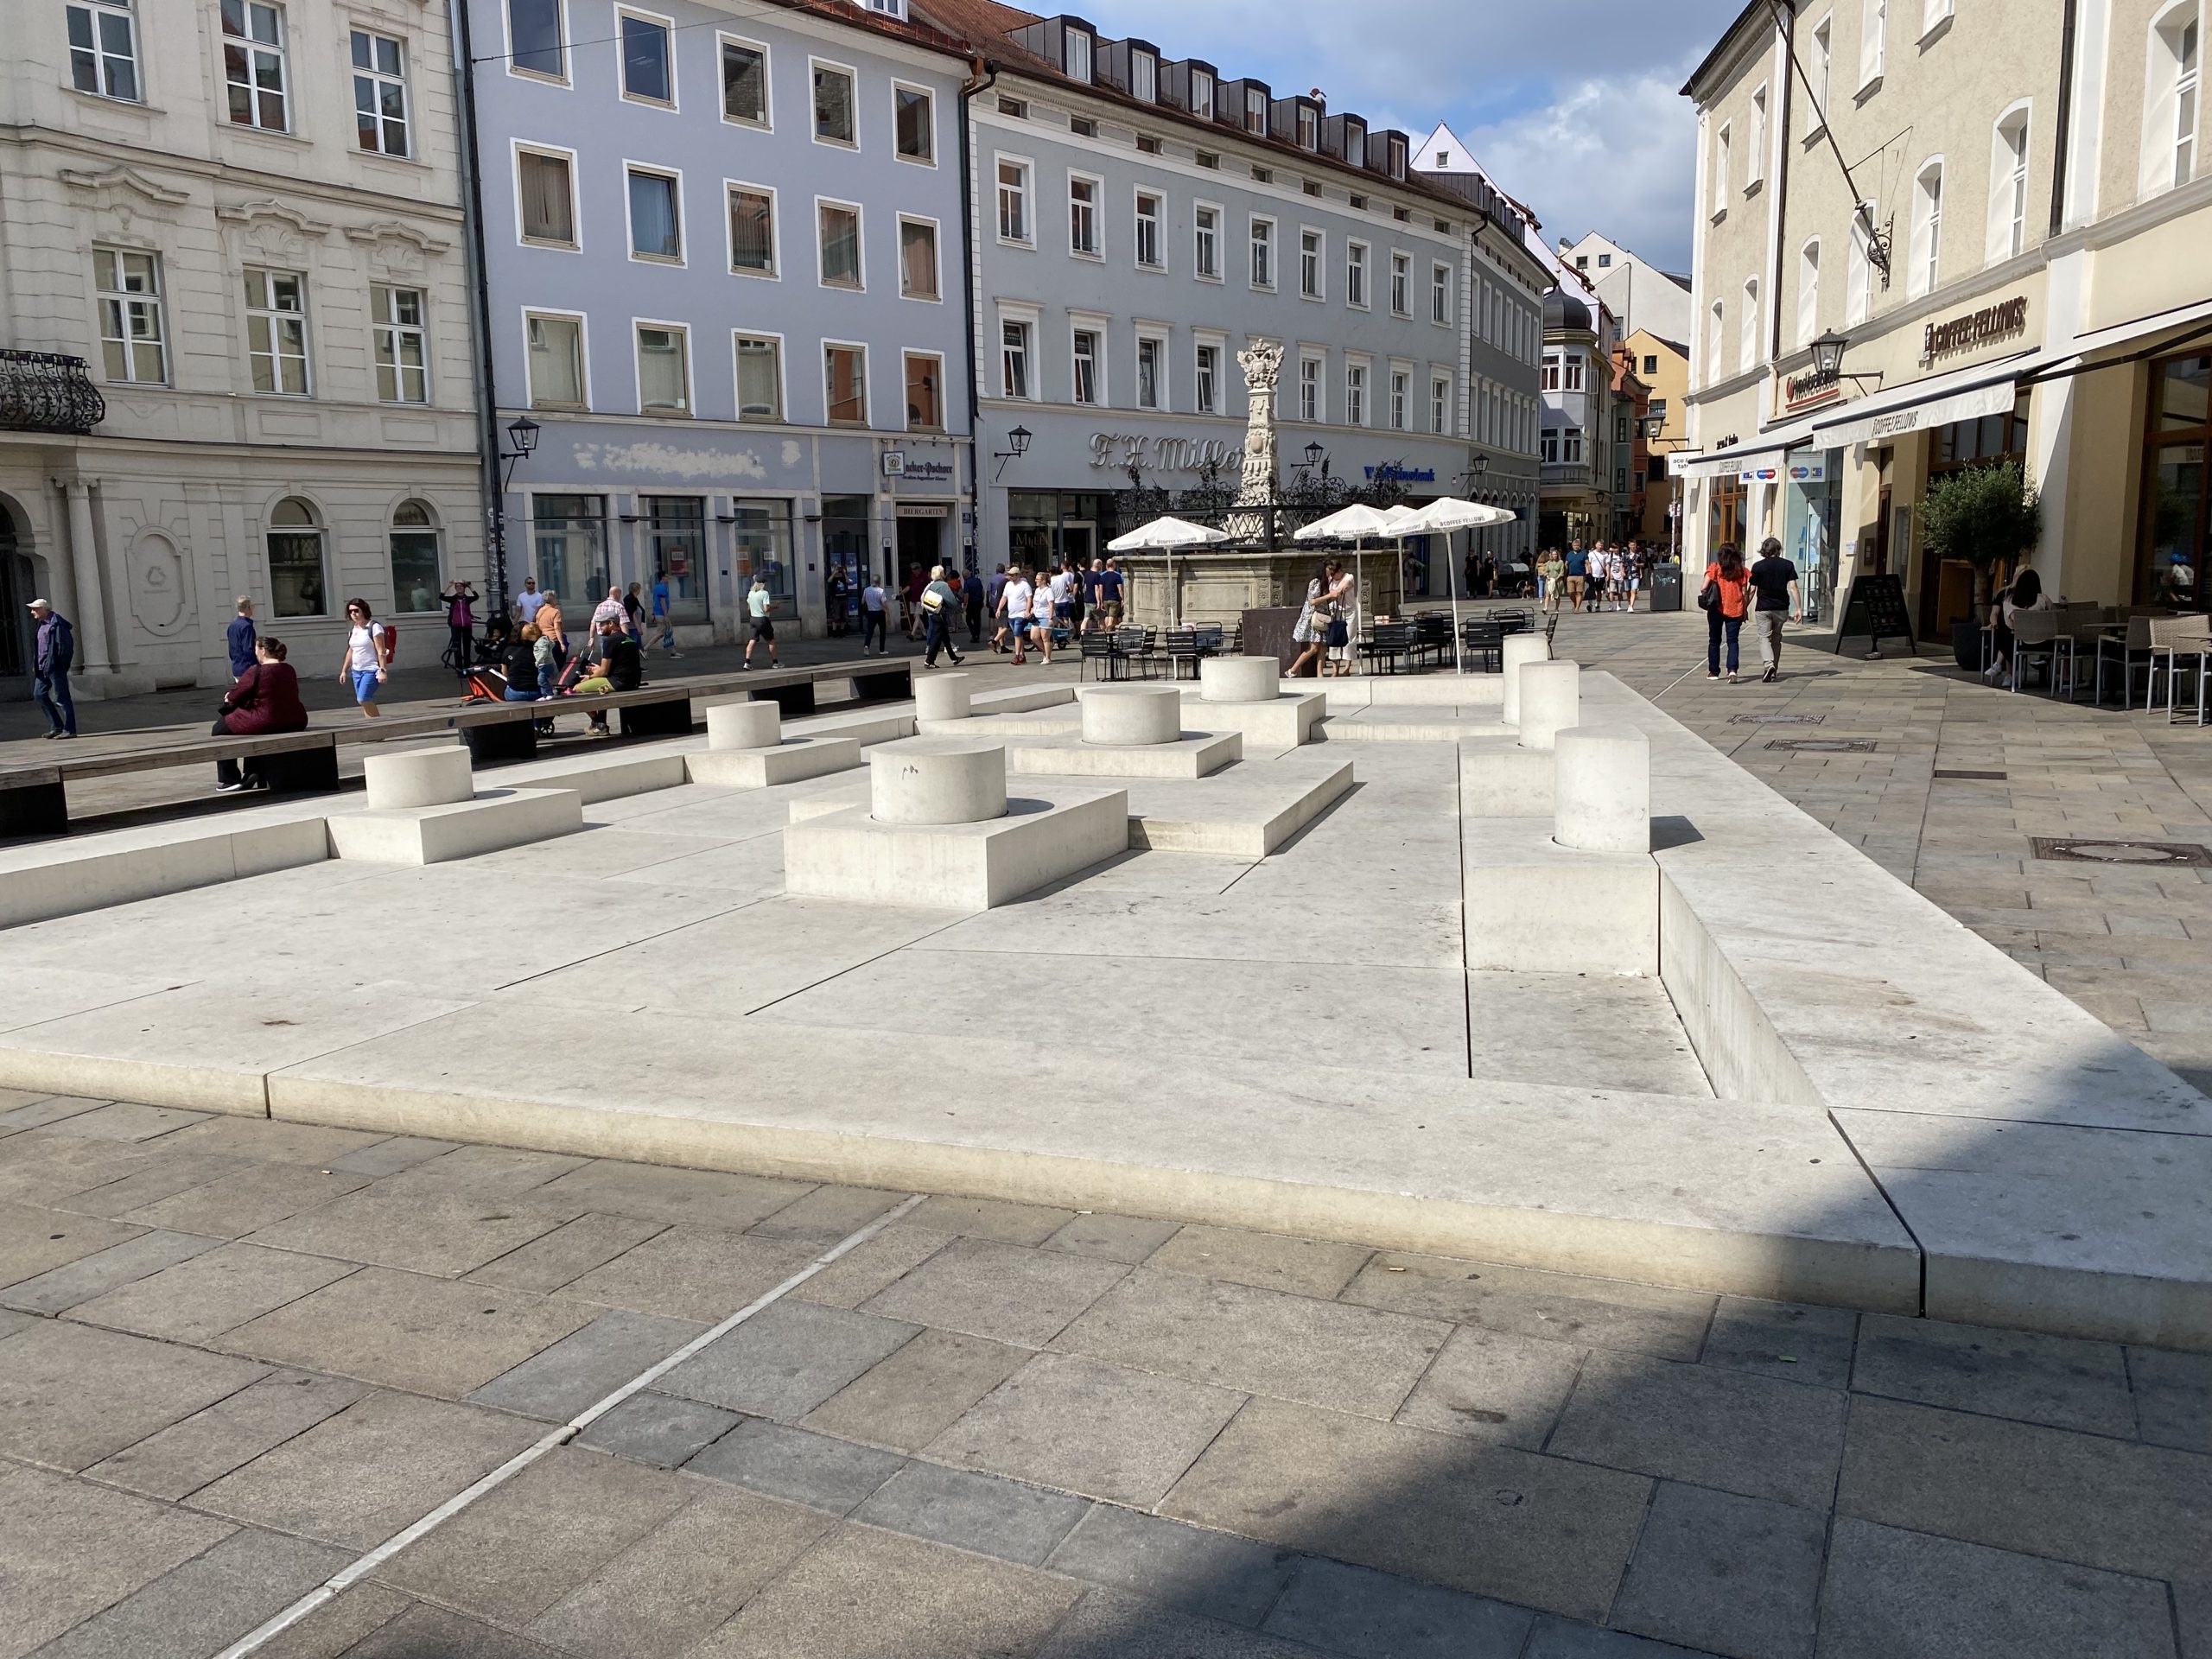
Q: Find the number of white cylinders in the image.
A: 9